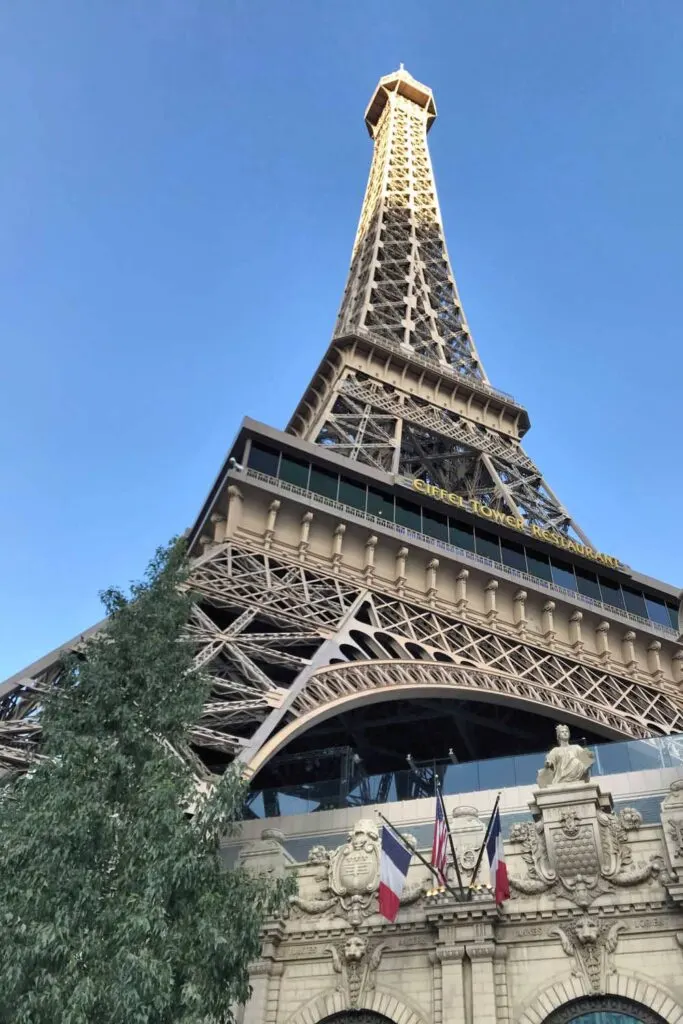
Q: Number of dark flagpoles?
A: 3